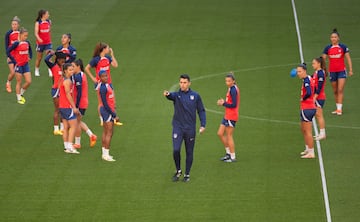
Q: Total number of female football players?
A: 13